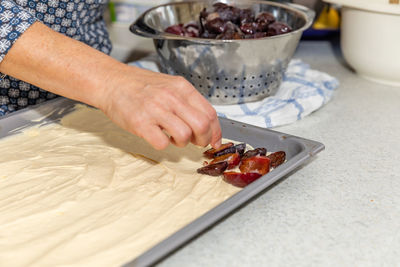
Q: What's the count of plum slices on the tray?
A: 8